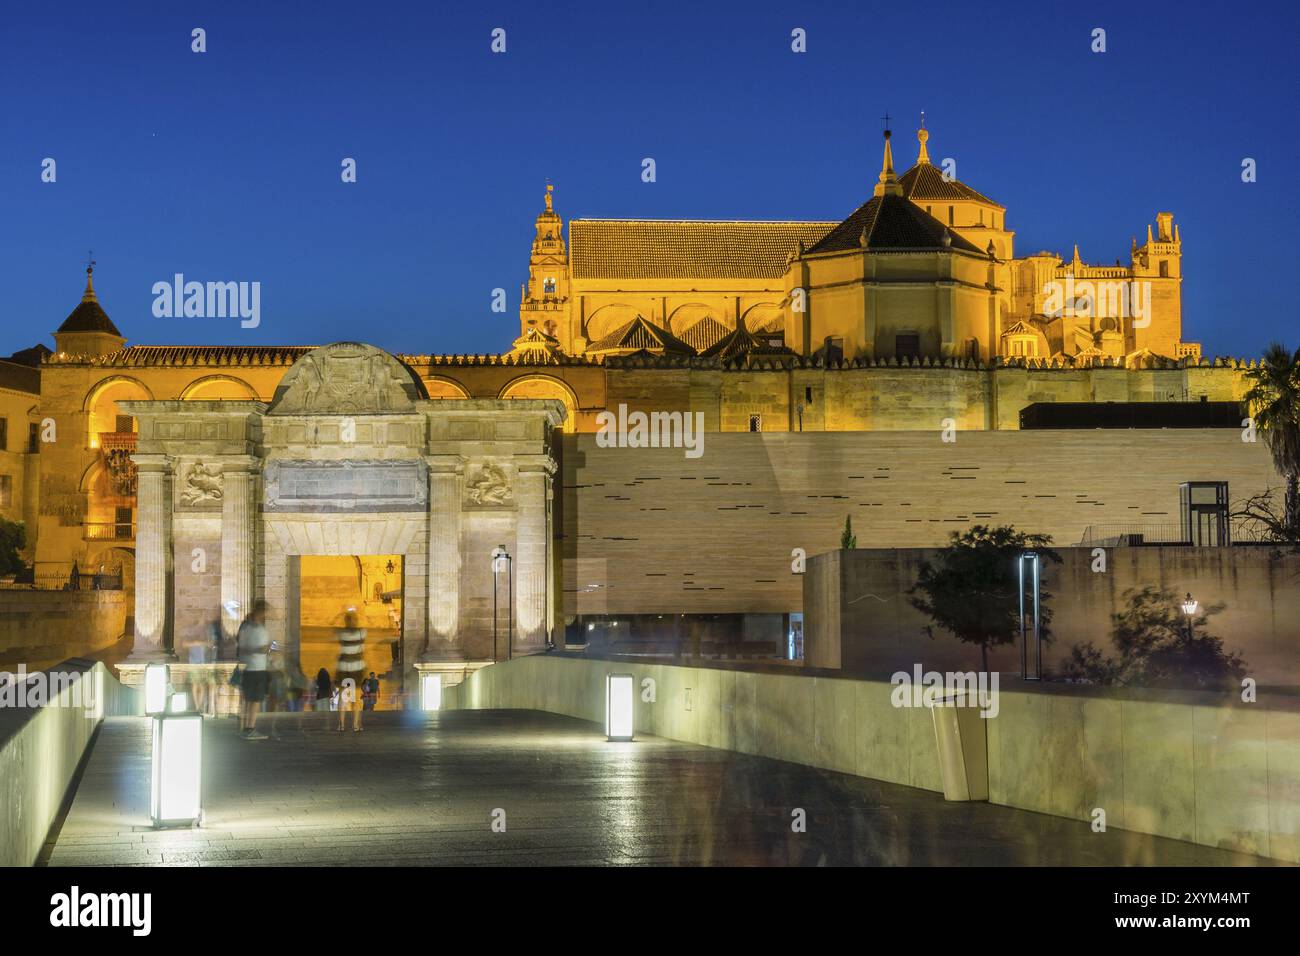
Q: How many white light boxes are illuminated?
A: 5